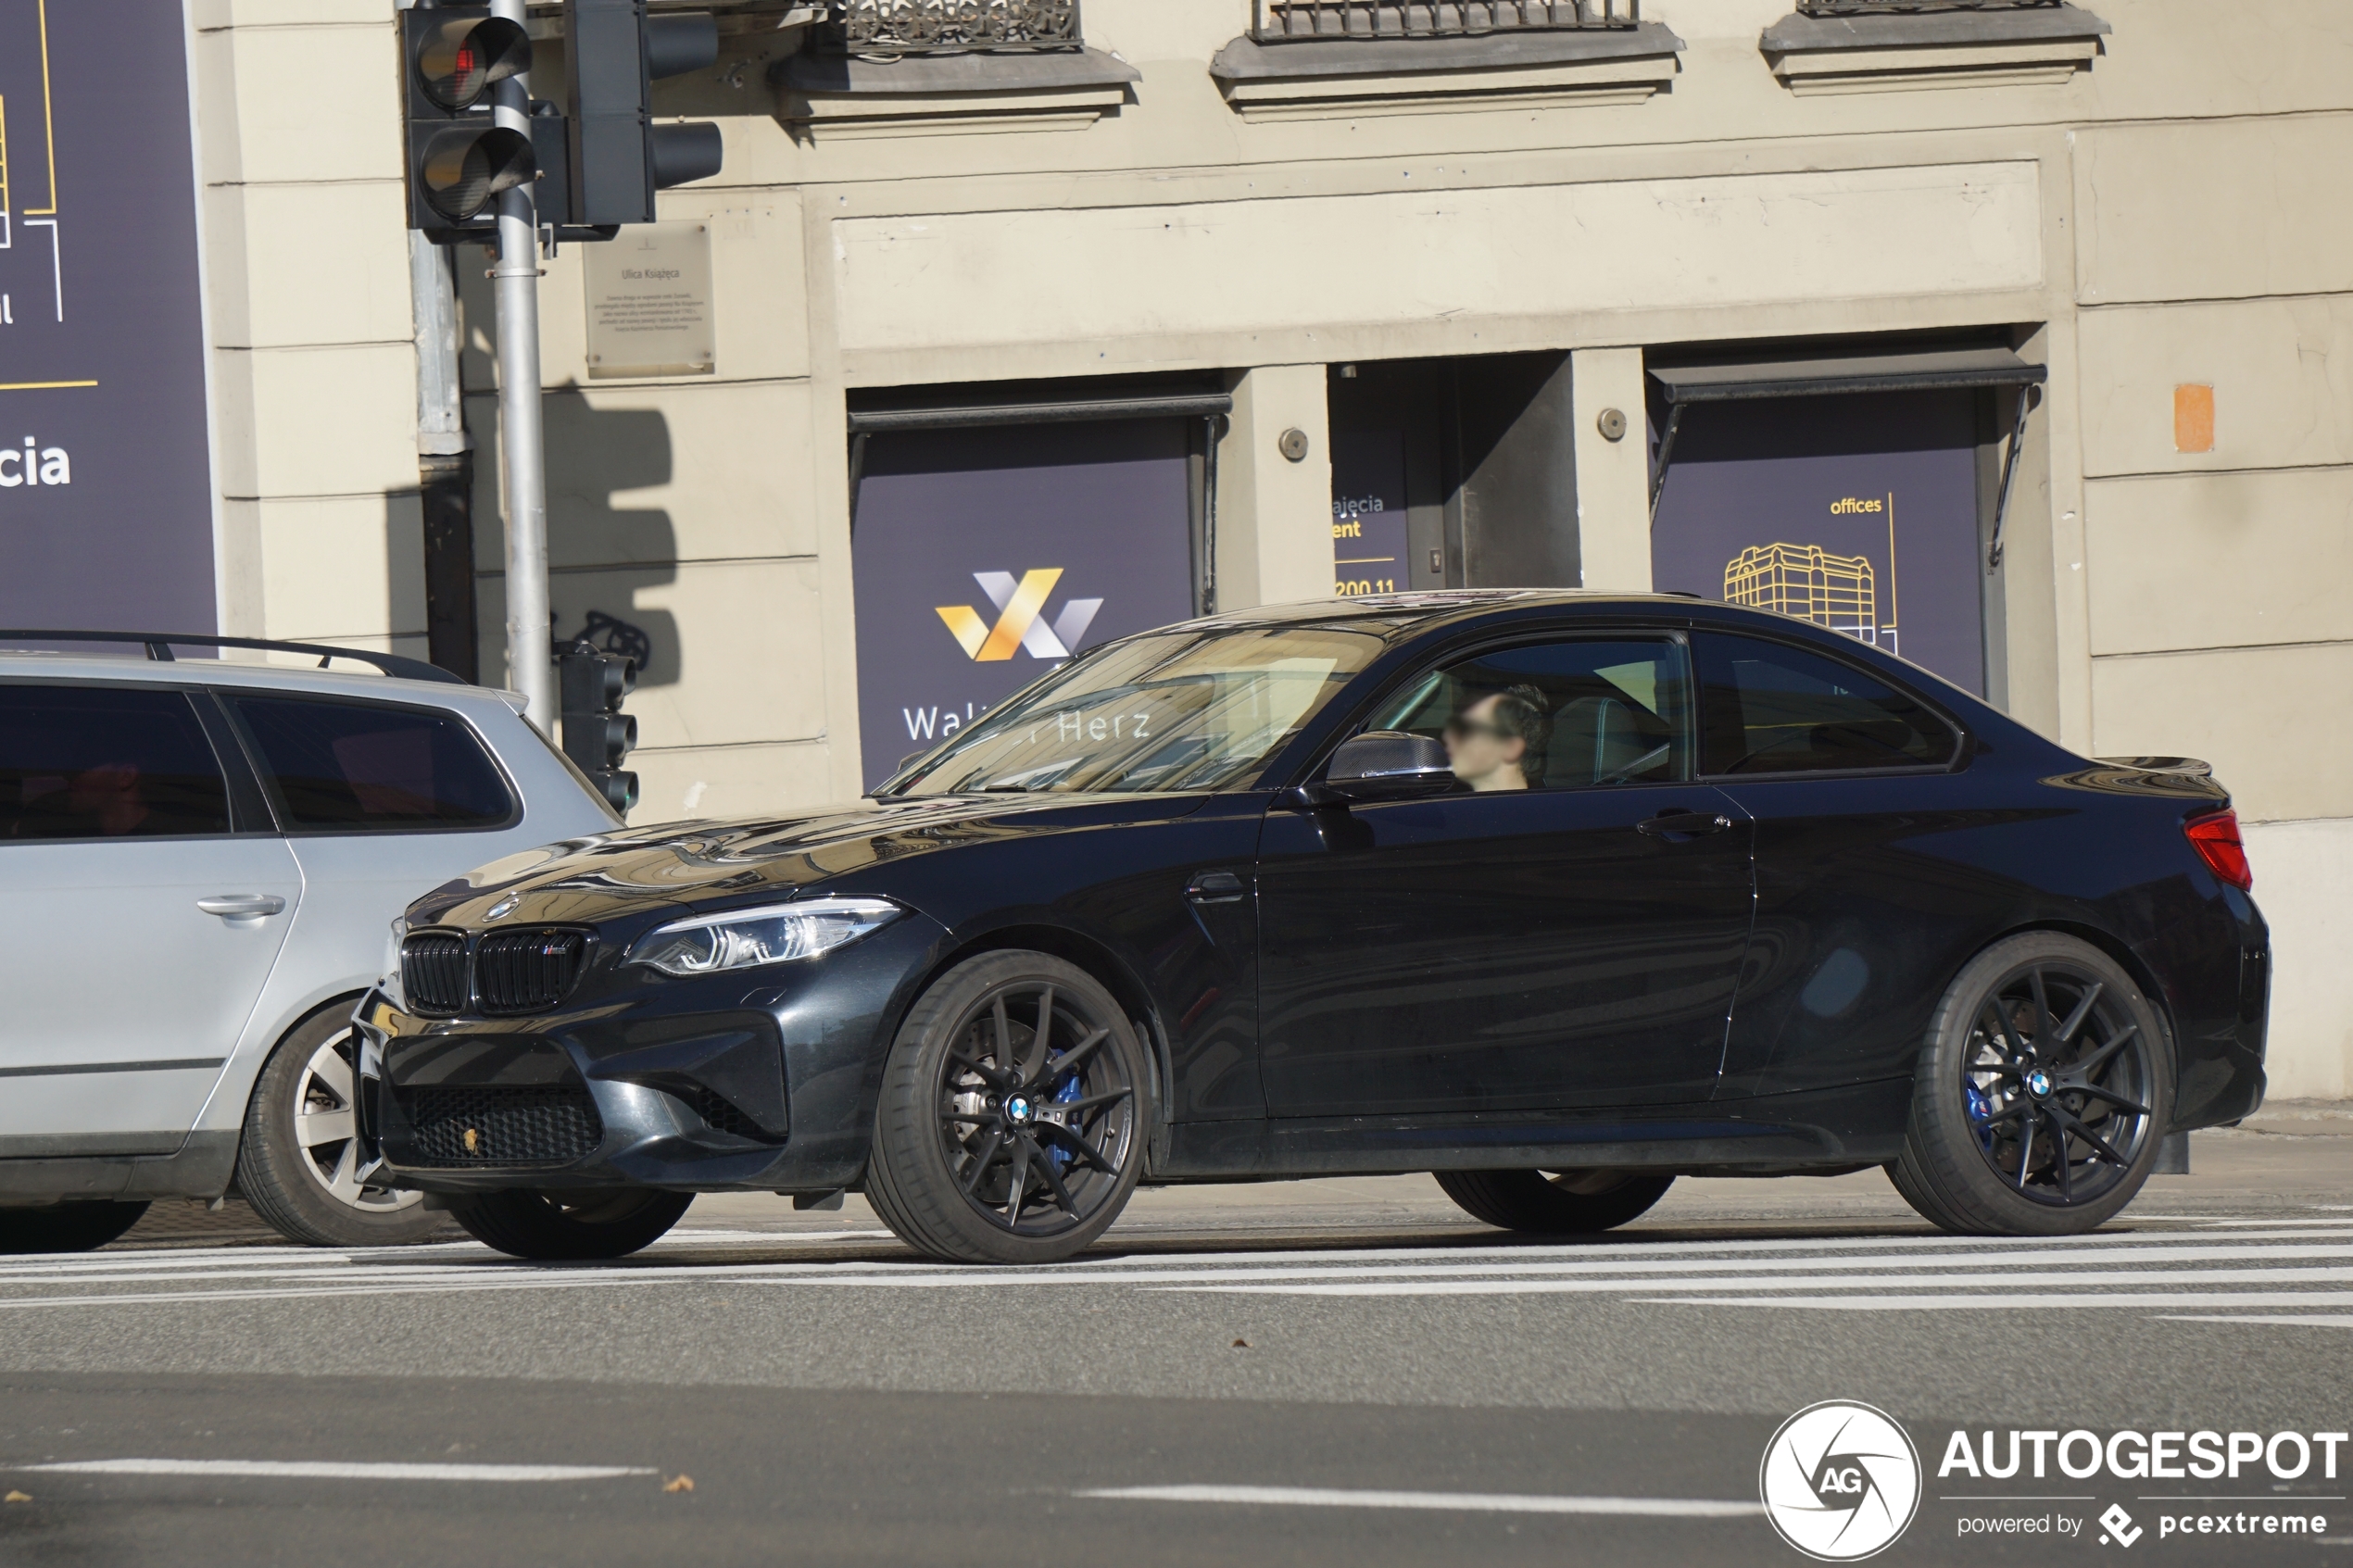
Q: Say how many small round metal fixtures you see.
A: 2